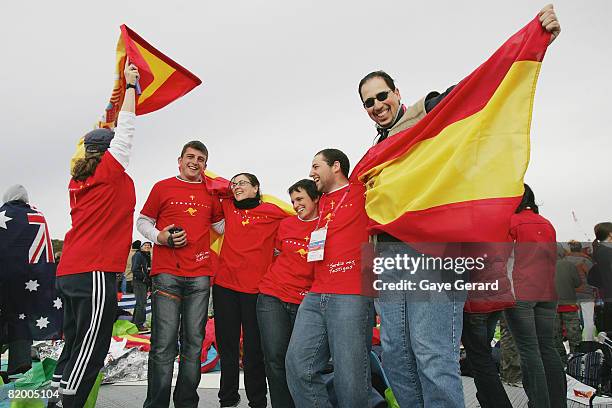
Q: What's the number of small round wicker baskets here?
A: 0